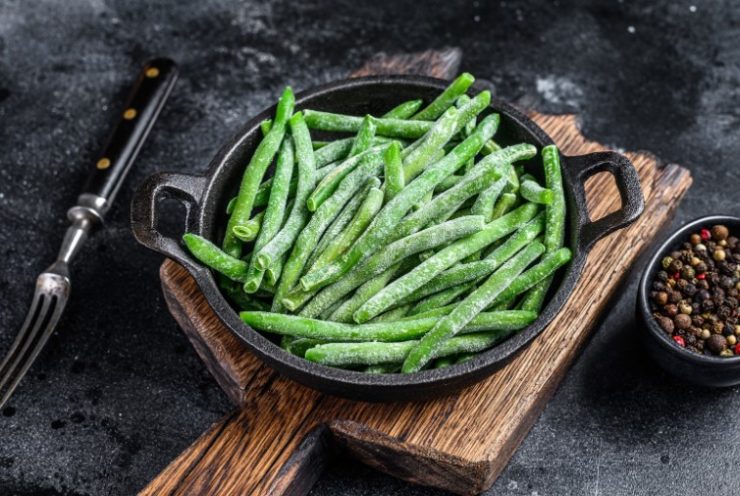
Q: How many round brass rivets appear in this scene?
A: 3